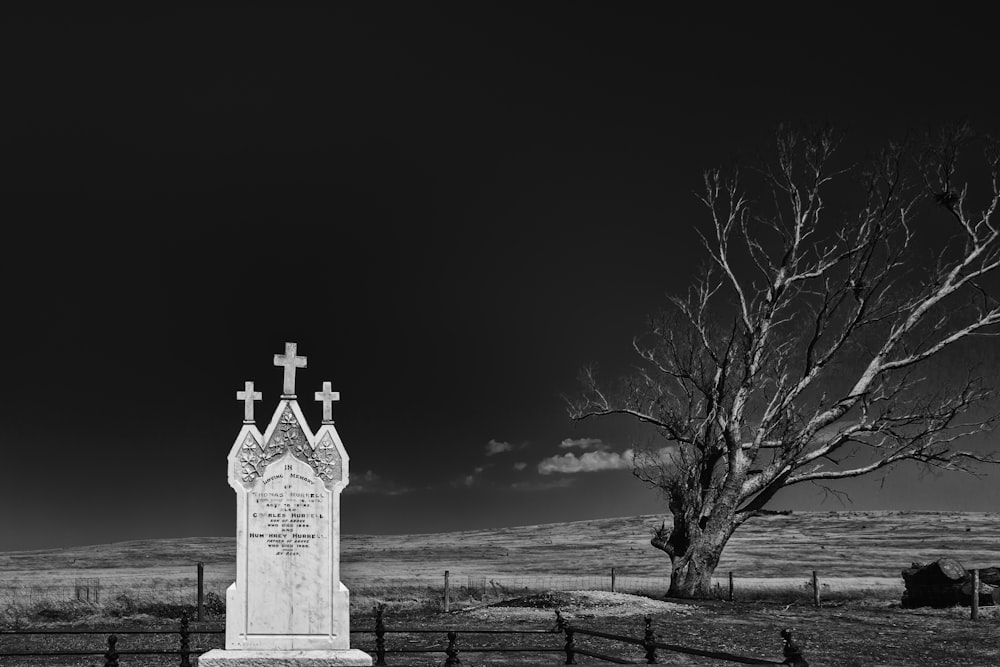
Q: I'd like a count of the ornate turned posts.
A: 7